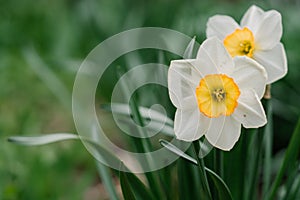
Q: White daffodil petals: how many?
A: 10